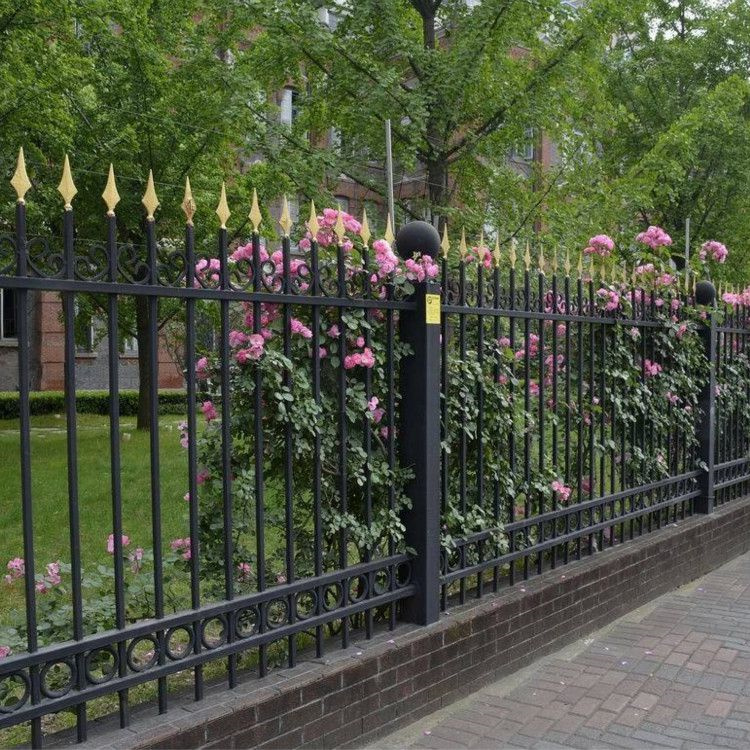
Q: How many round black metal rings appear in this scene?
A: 13